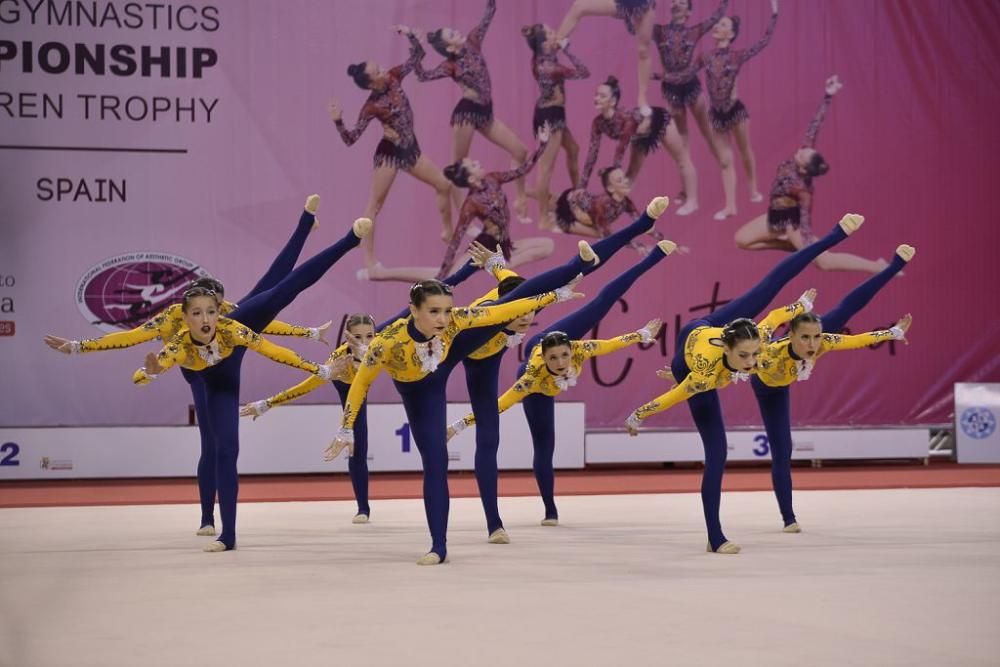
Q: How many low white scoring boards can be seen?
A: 3